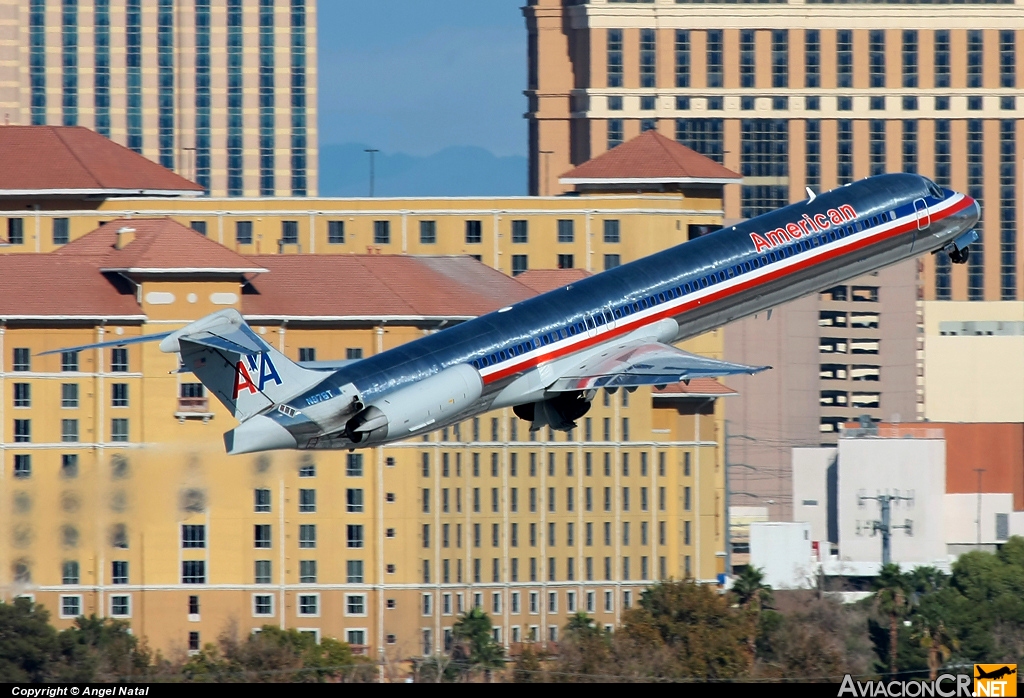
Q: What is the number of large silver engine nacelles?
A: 1